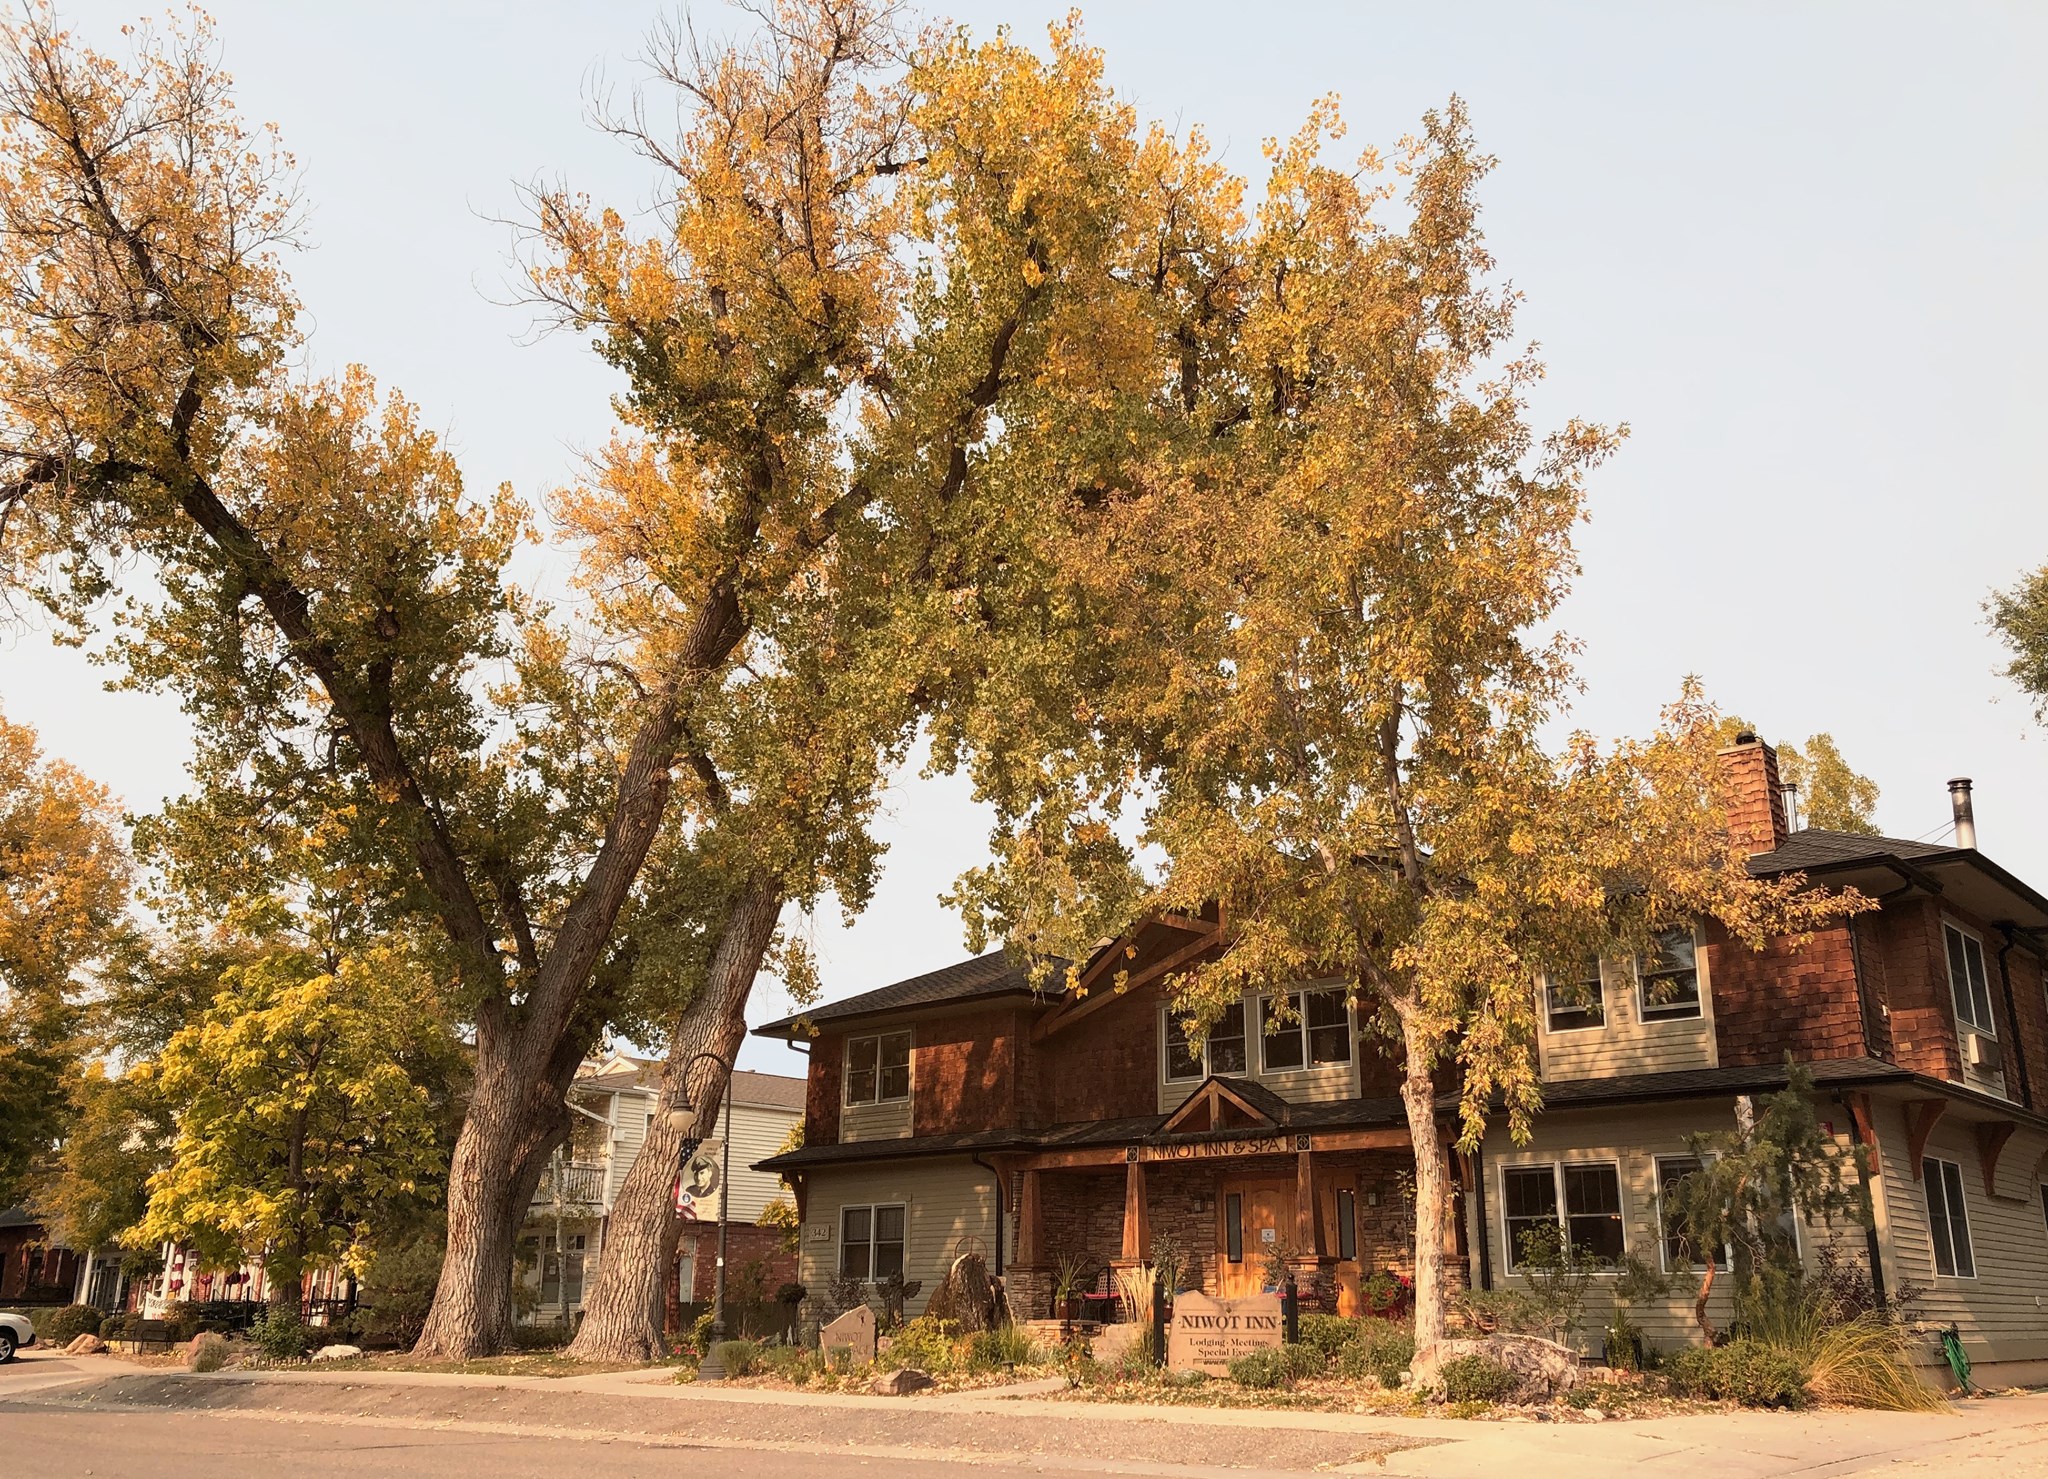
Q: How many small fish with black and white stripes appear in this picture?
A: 0